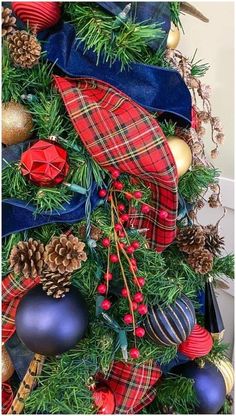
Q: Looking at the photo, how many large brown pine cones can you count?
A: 8